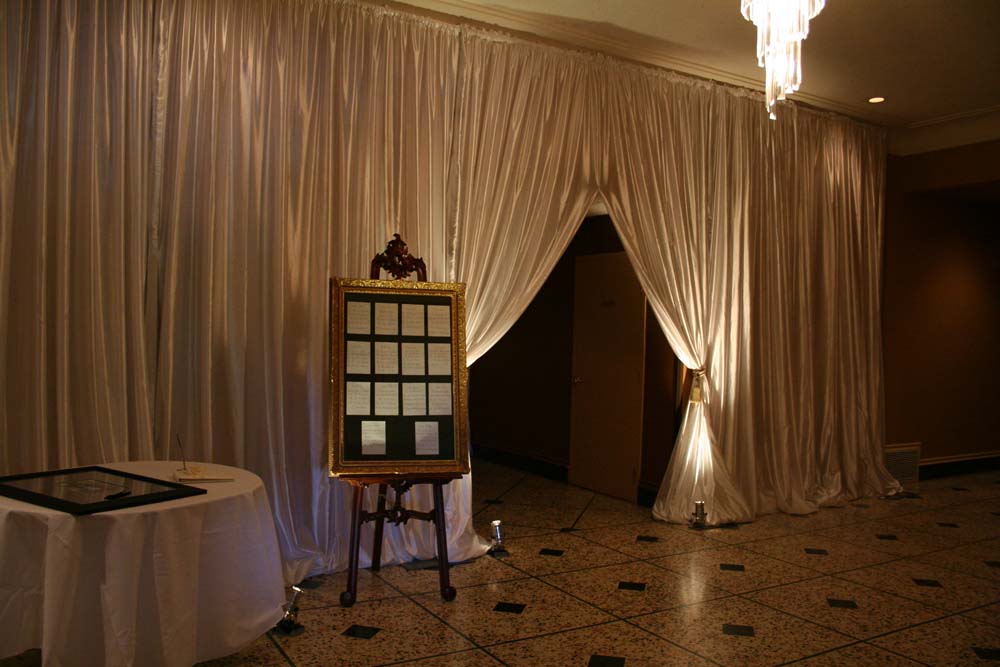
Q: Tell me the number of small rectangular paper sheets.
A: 14